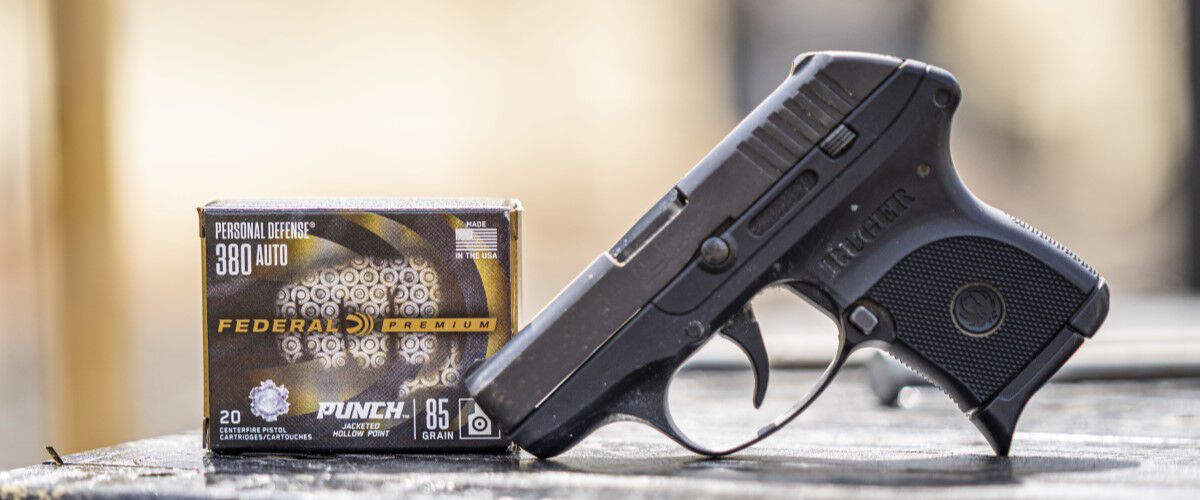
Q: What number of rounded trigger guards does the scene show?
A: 1